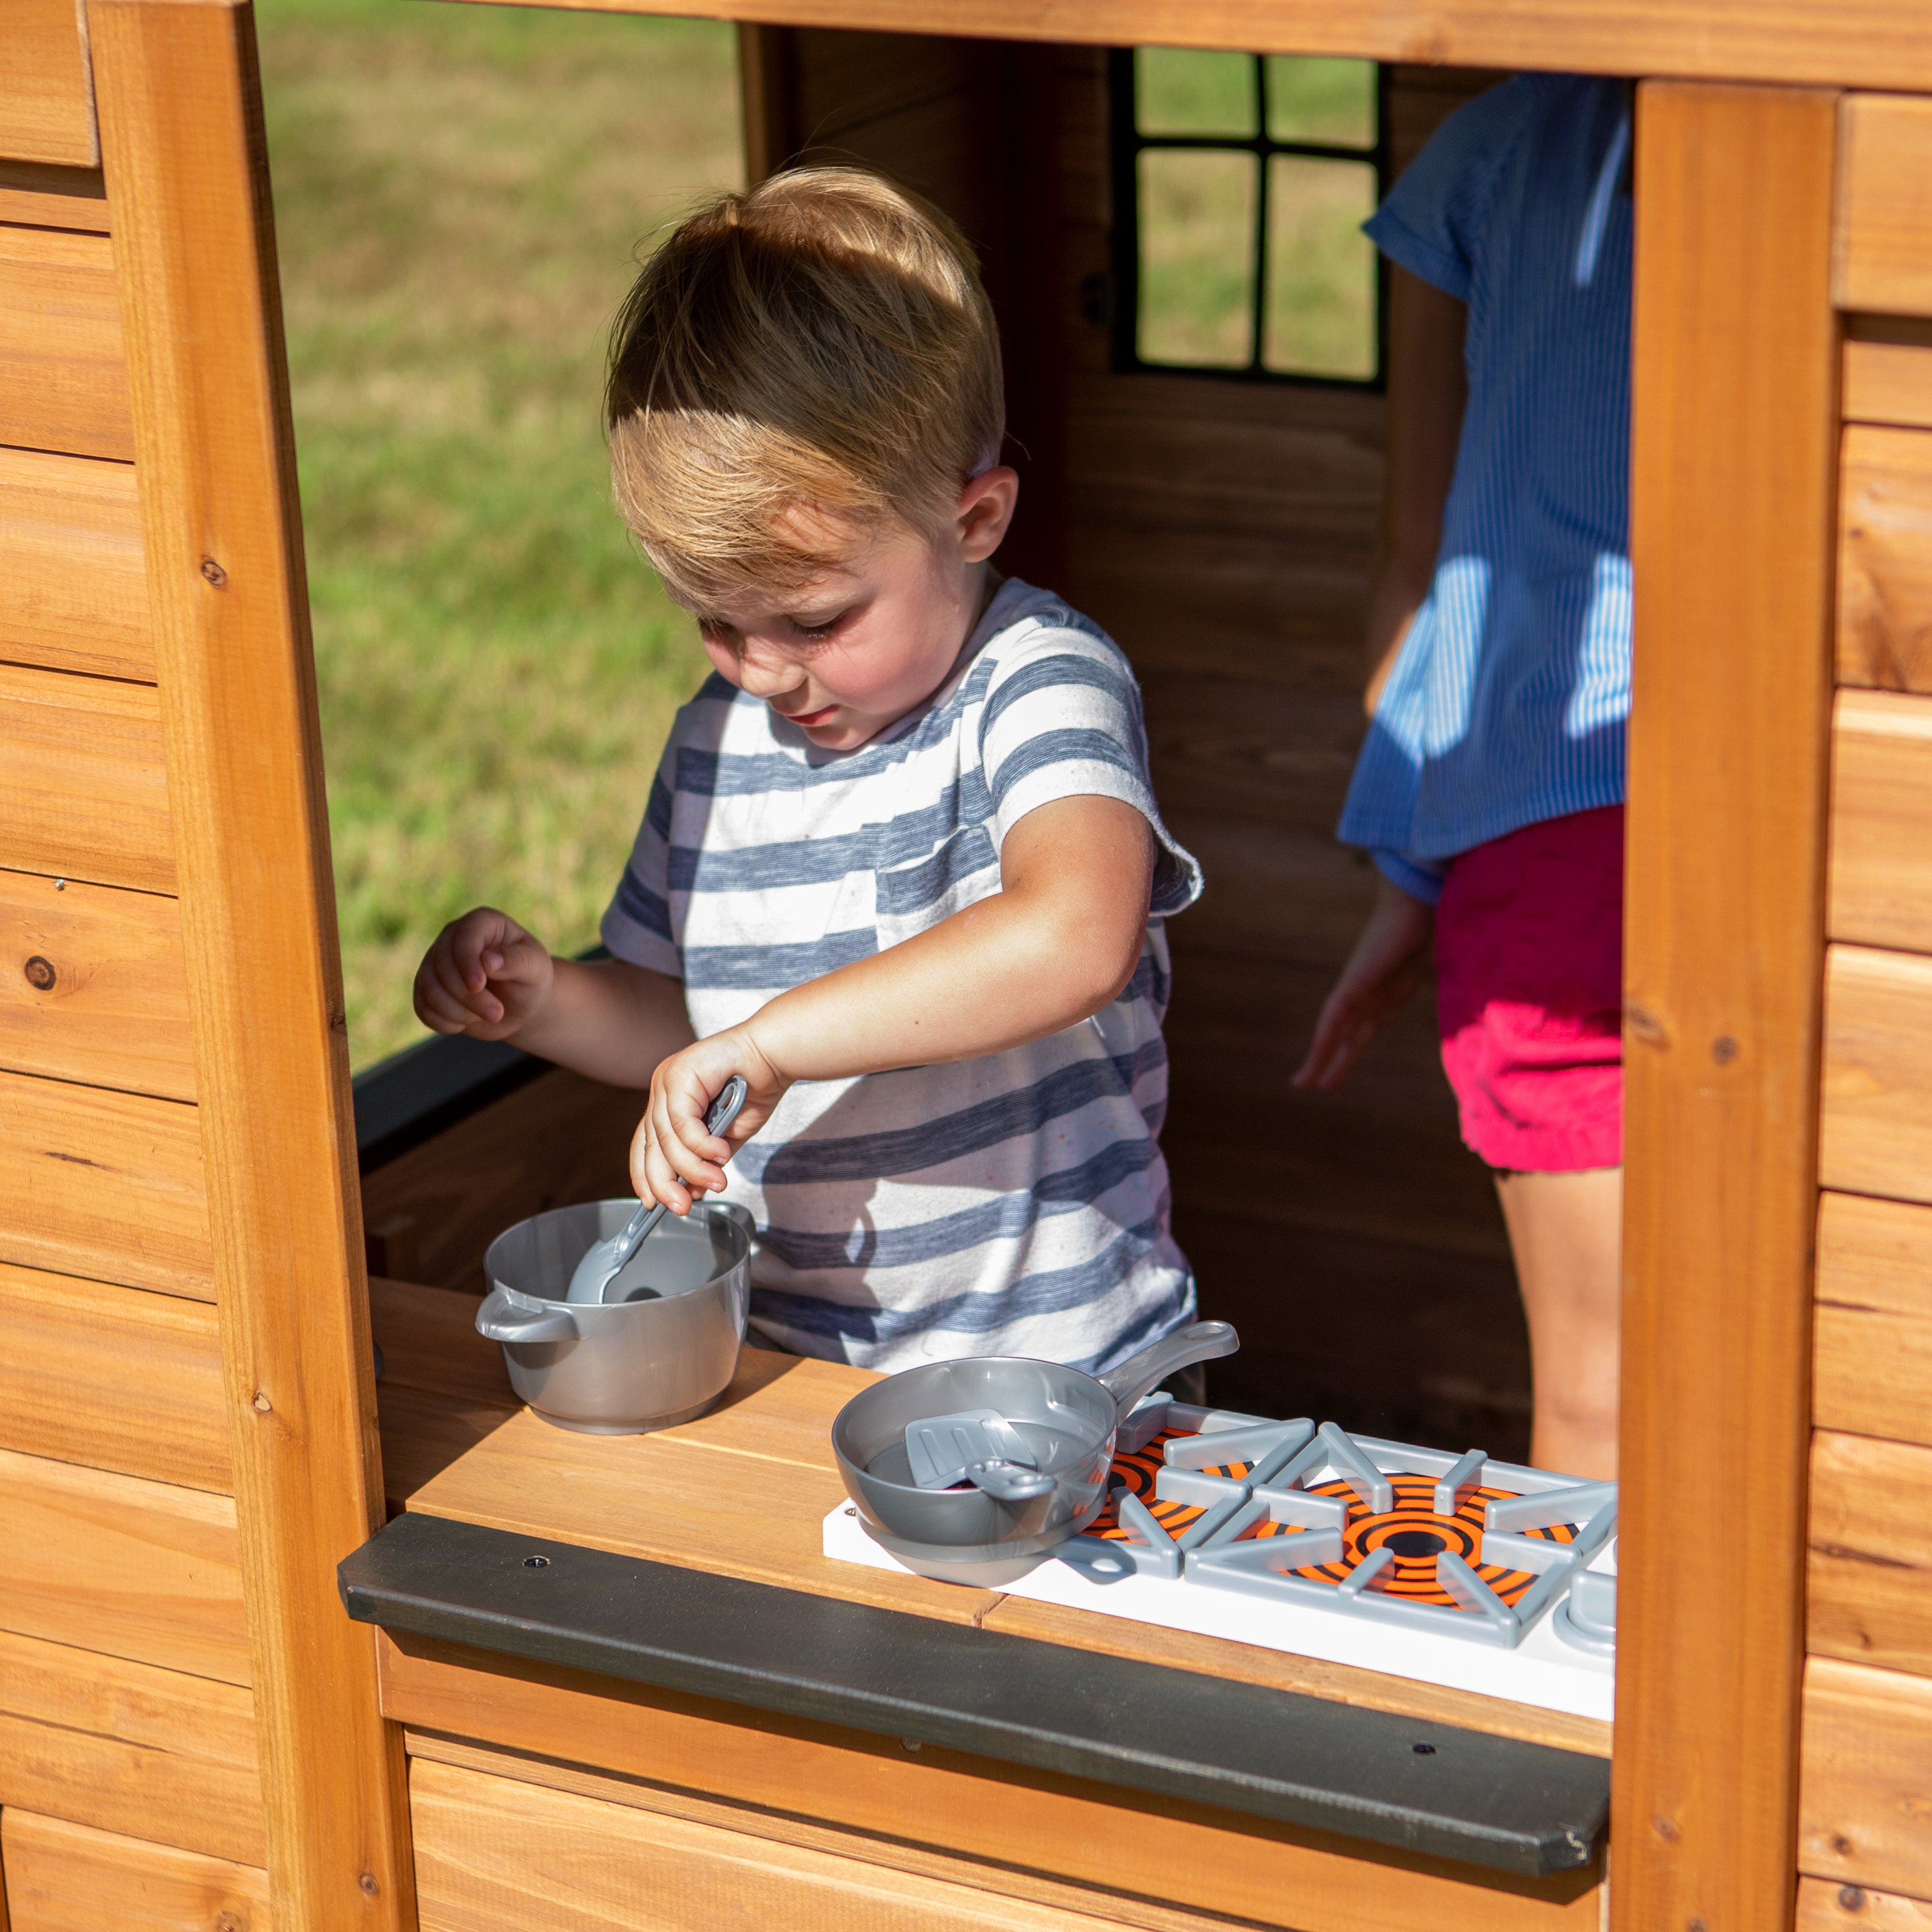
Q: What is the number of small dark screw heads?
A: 2